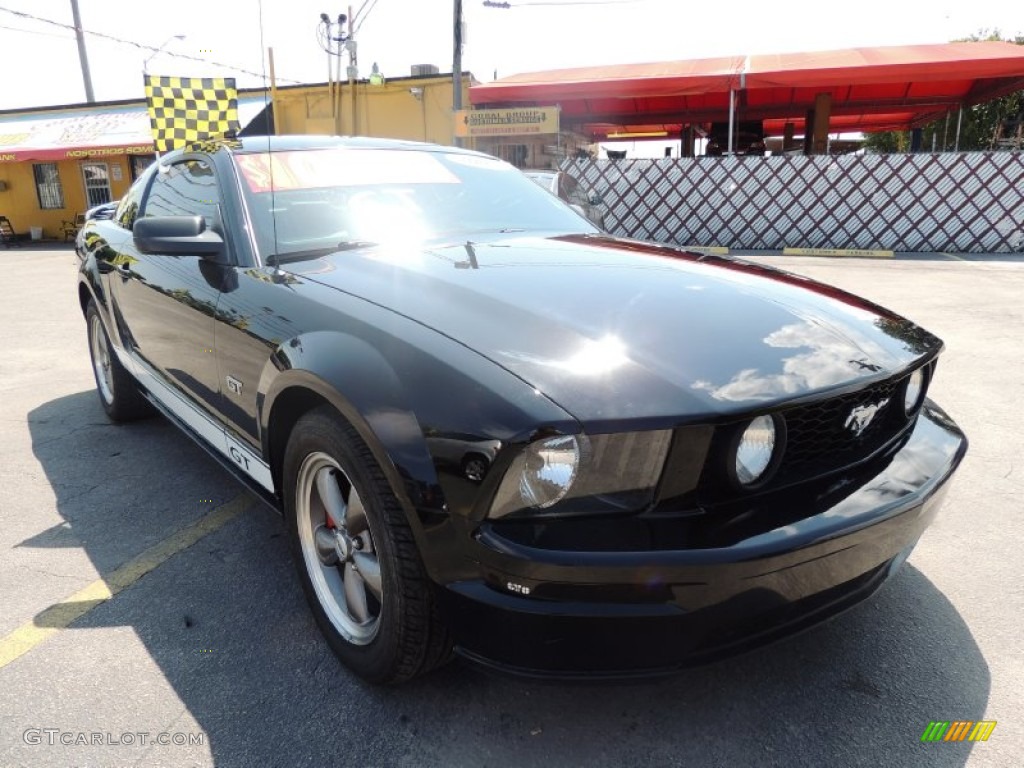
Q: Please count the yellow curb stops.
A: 2